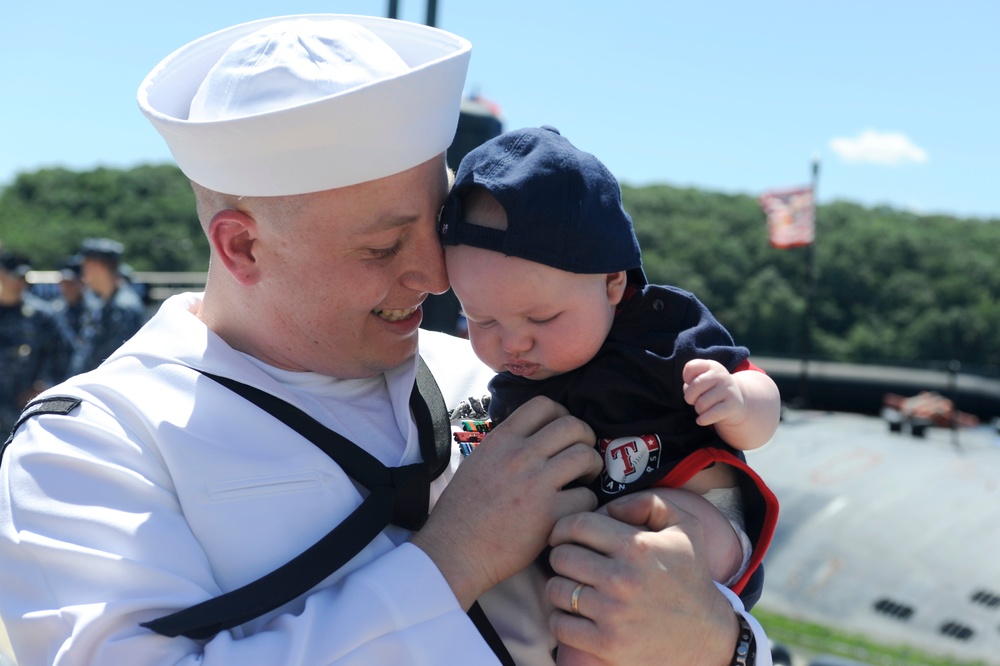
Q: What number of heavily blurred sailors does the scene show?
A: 3